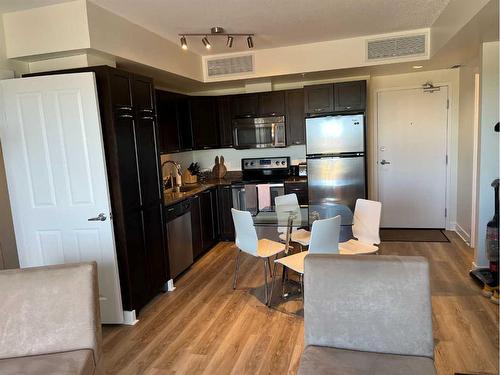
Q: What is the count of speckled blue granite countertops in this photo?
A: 0